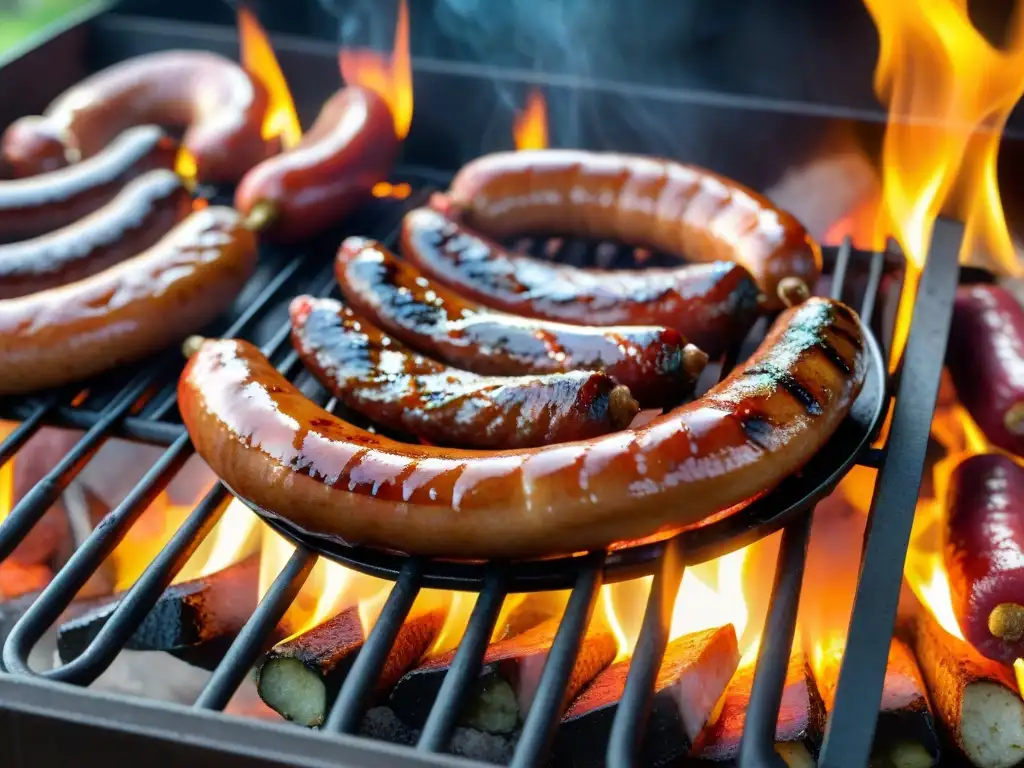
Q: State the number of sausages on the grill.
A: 12